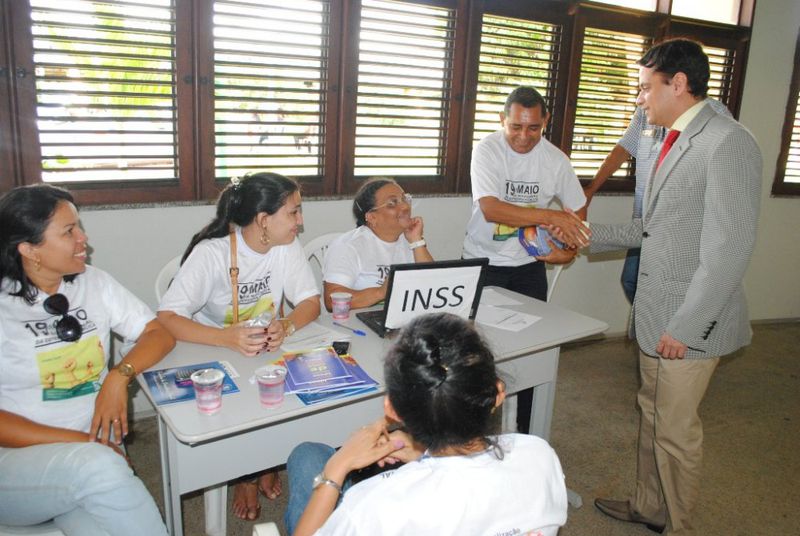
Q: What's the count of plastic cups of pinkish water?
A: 3